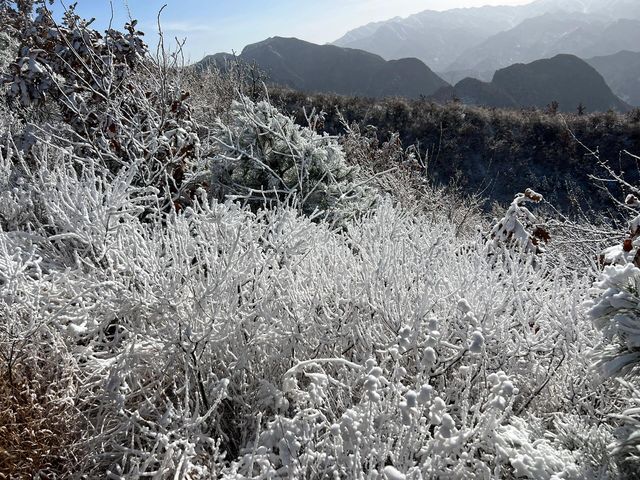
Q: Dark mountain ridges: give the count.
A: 2